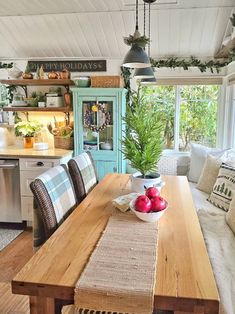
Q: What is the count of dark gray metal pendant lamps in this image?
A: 3